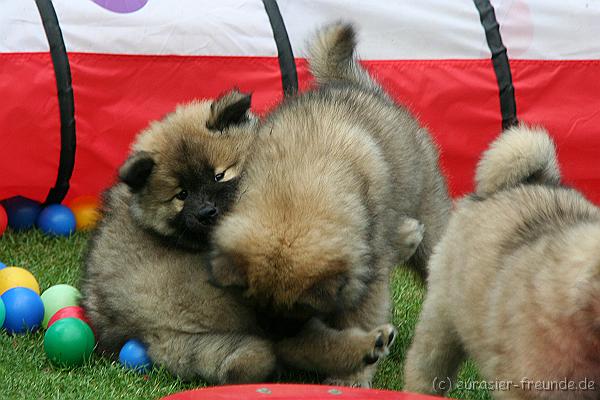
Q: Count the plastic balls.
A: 12